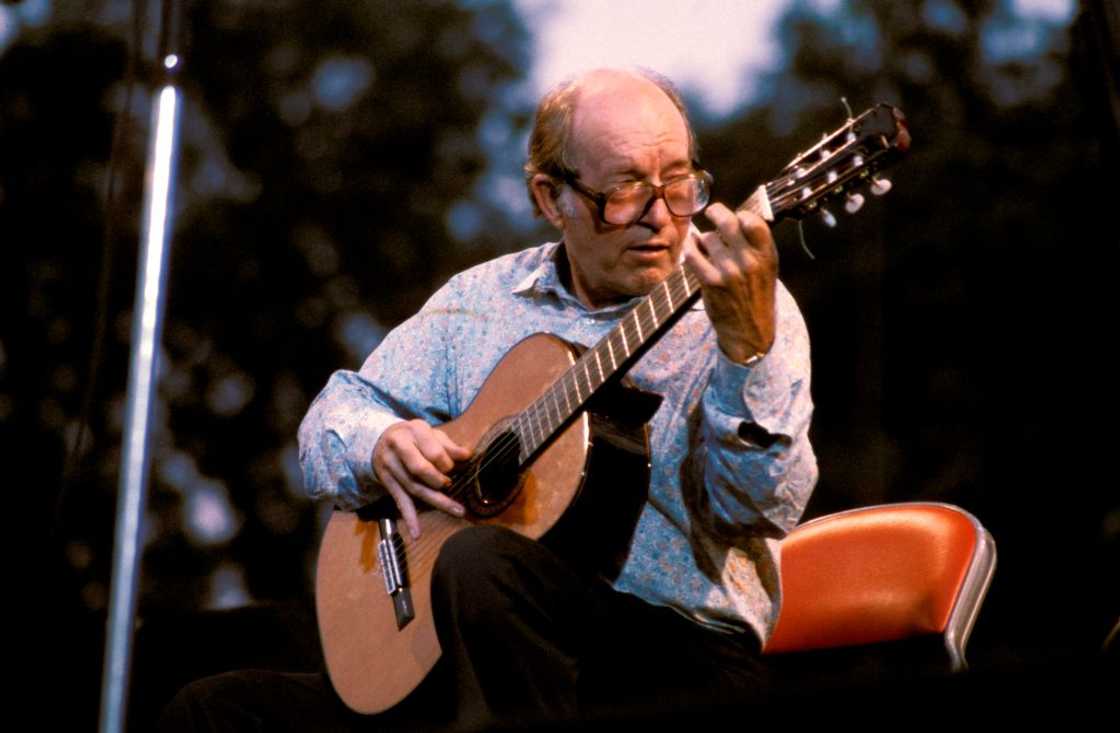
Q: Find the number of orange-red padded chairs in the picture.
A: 1